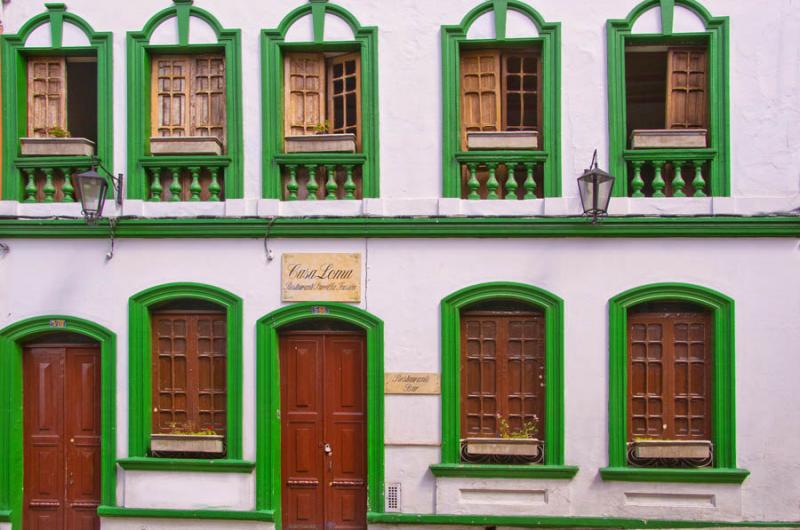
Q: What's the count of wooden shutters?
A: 14